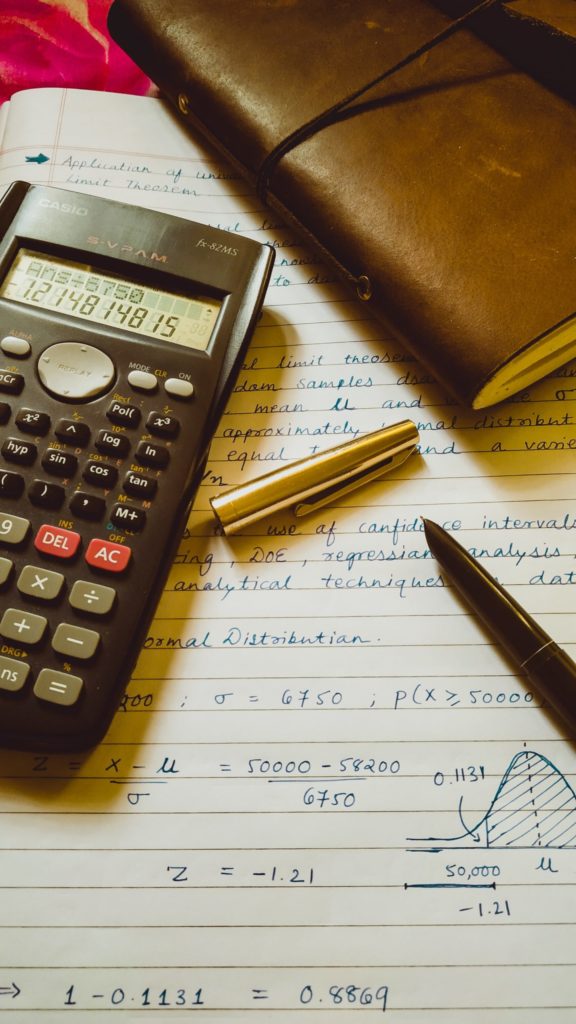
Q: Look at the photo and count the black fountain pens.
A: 1